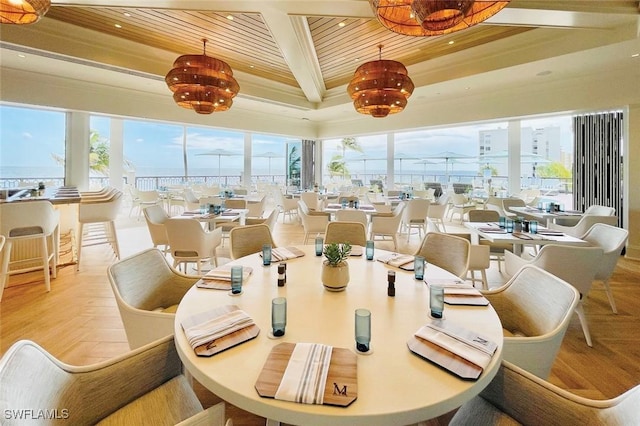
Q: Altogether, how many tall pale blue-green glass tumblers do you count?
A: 8